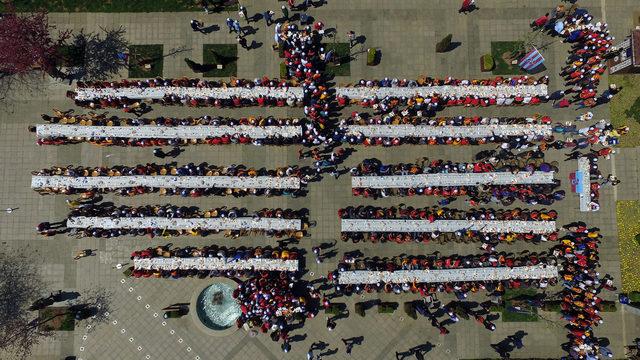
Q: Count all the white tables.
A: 11